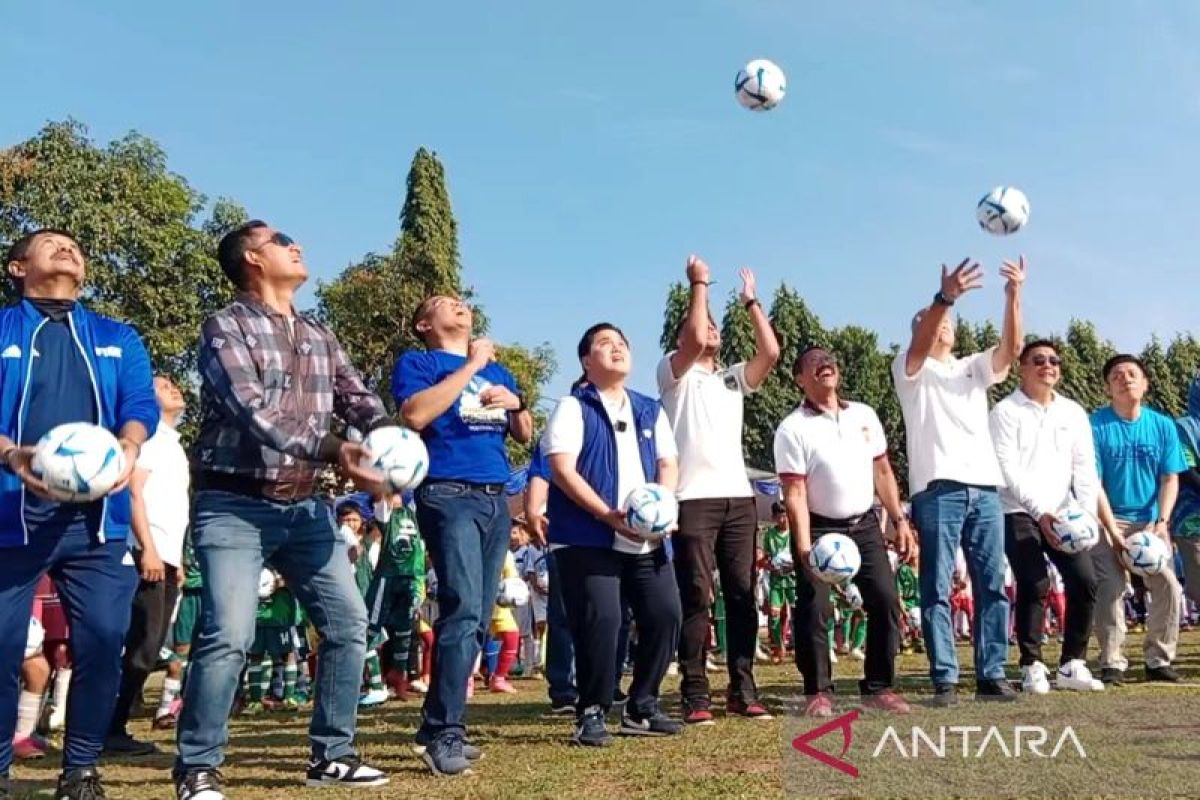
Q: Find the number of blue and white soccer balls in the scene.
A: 8